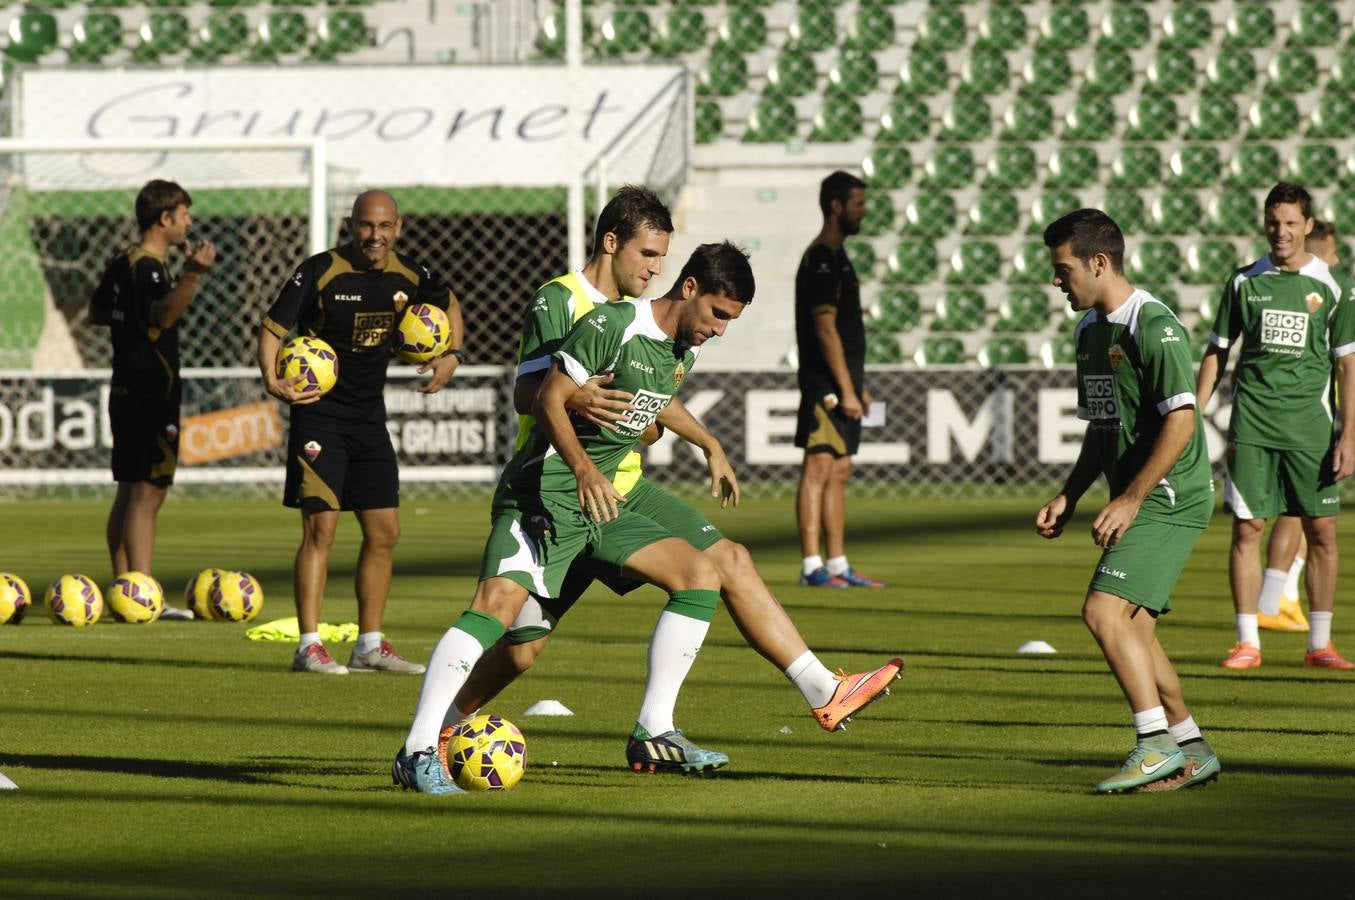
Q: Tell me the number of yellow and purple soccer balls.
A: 8